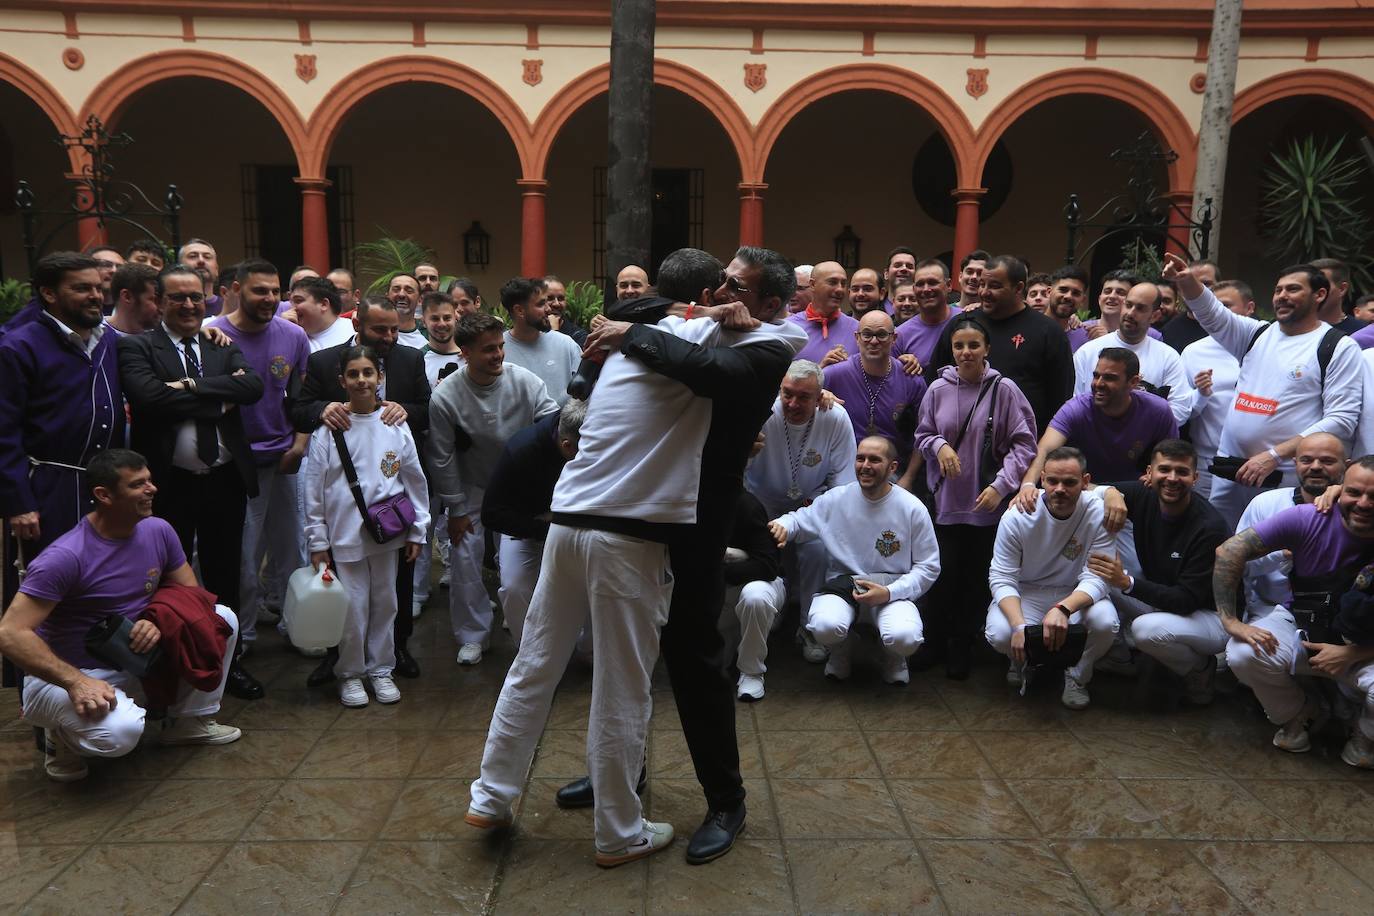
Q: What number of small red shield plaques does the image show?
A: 4